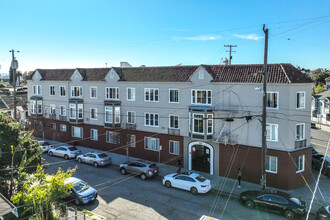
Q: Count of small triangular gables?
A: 4